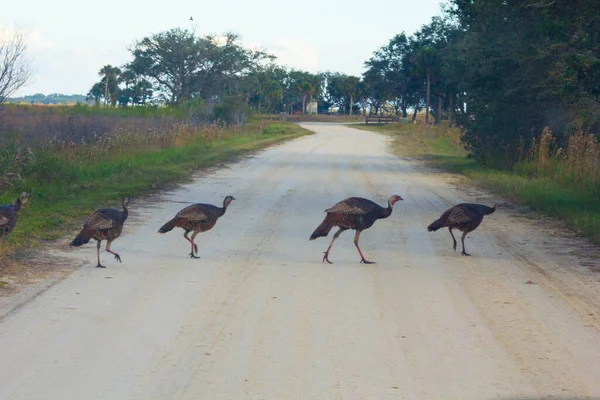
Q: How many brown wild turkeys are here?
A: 5